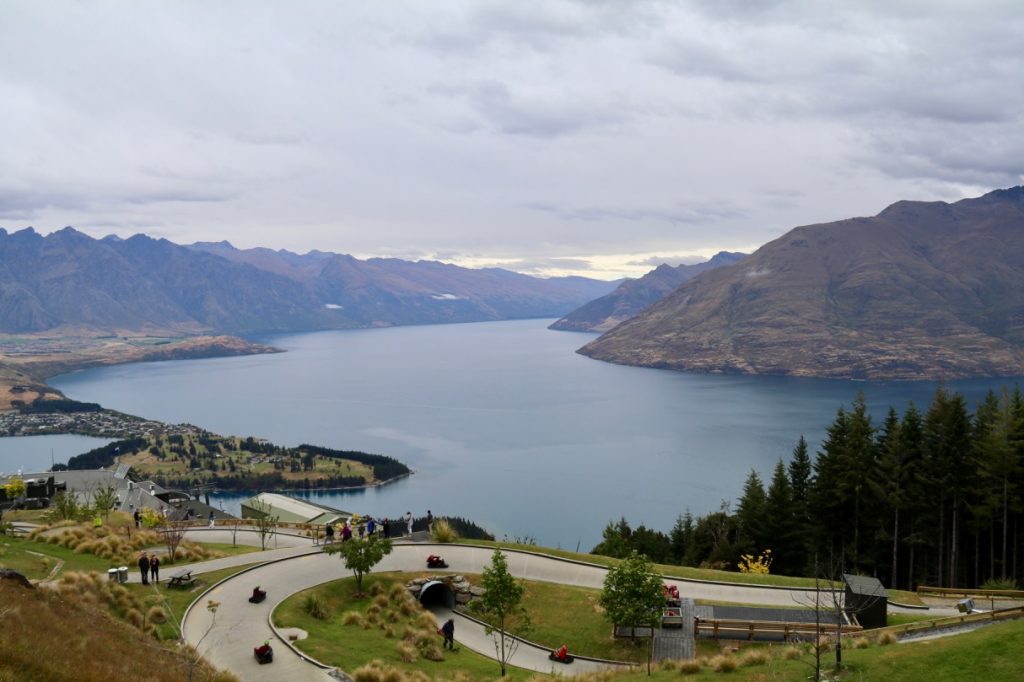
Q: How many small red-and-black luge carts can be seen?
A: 4